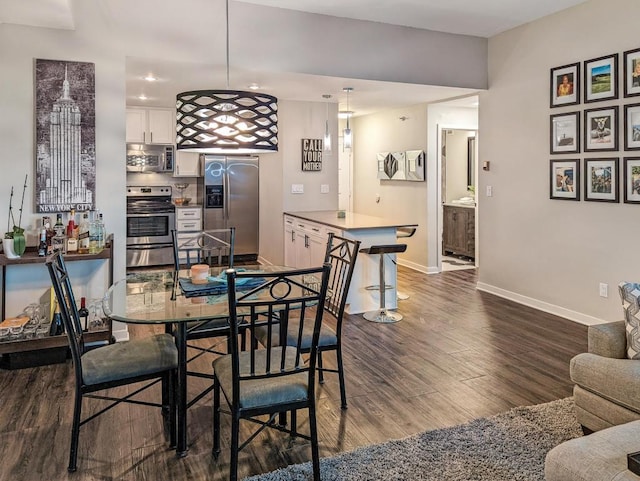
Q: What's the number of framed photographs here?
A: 9